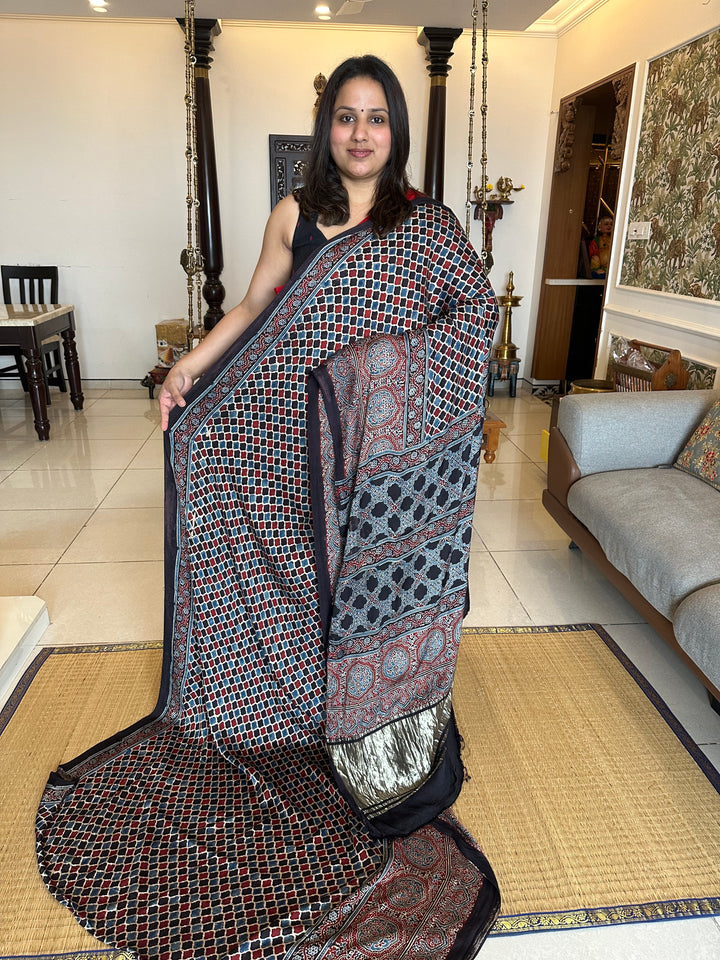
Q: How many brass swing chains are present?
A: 4